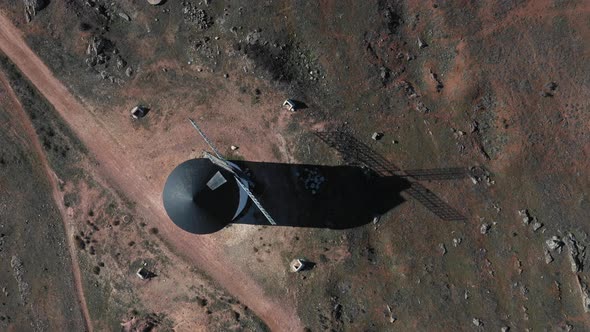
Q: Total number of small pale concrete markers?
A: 4